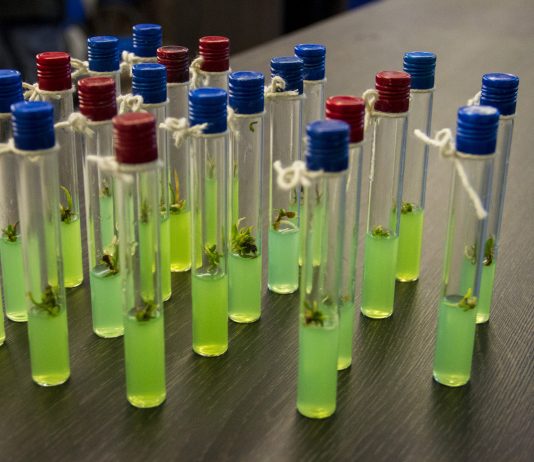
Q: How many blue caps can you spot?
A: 13